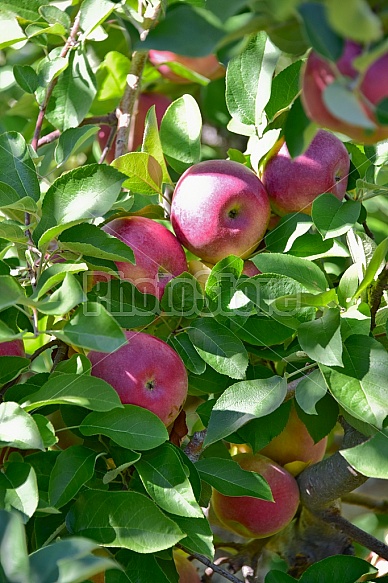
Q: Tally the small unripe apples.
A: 0